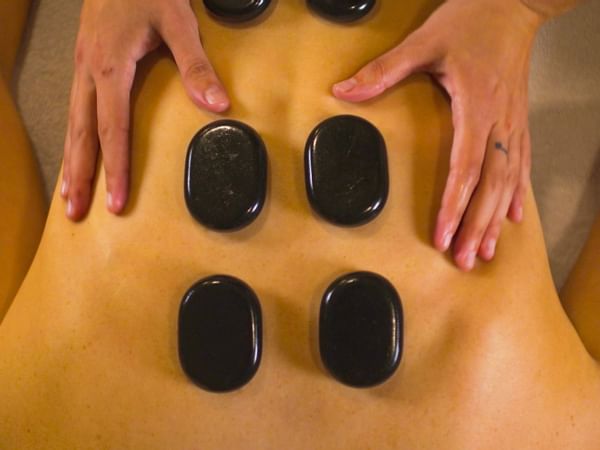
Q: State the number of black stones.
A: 6